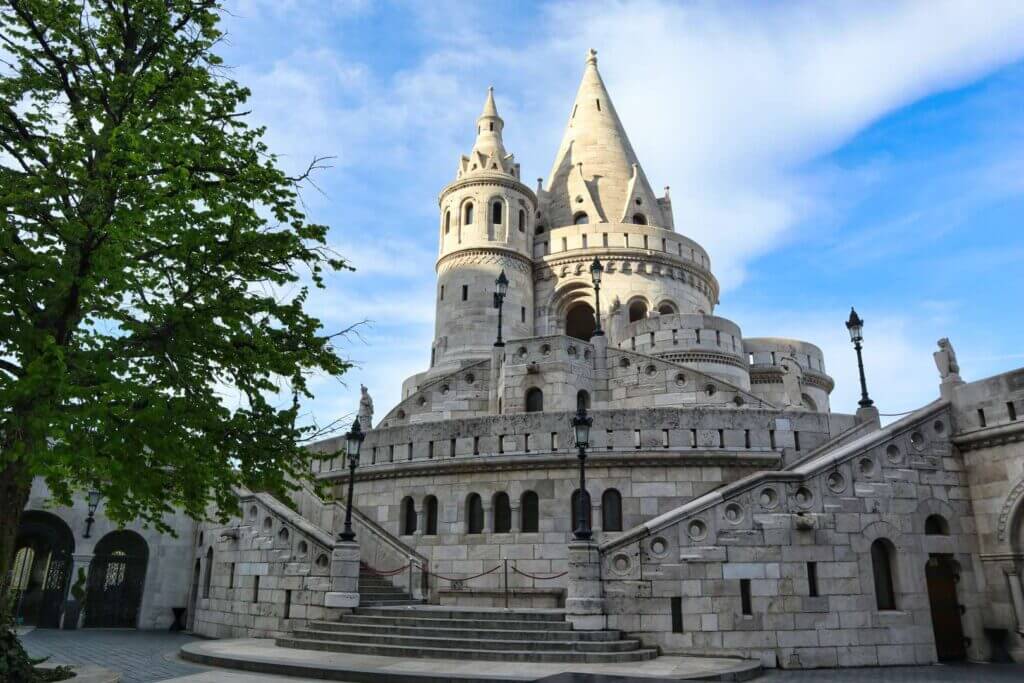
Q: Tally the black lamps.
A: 6